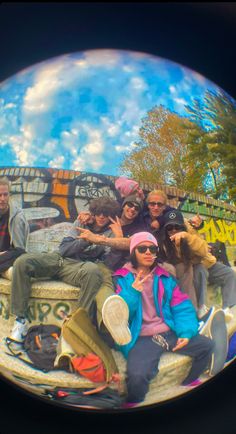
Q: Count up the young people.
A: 7